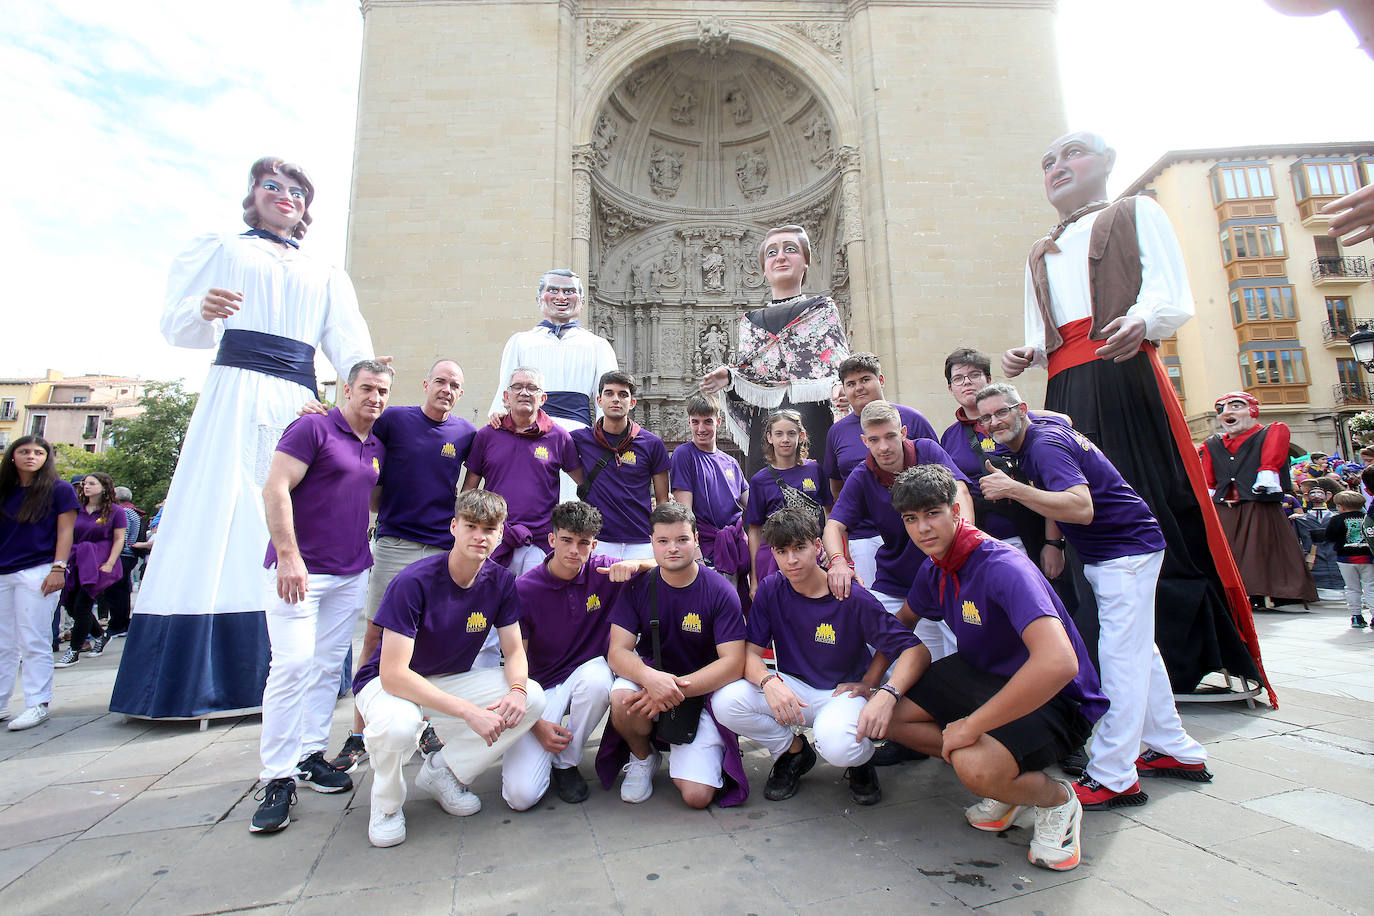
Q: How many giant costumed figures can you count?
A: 5